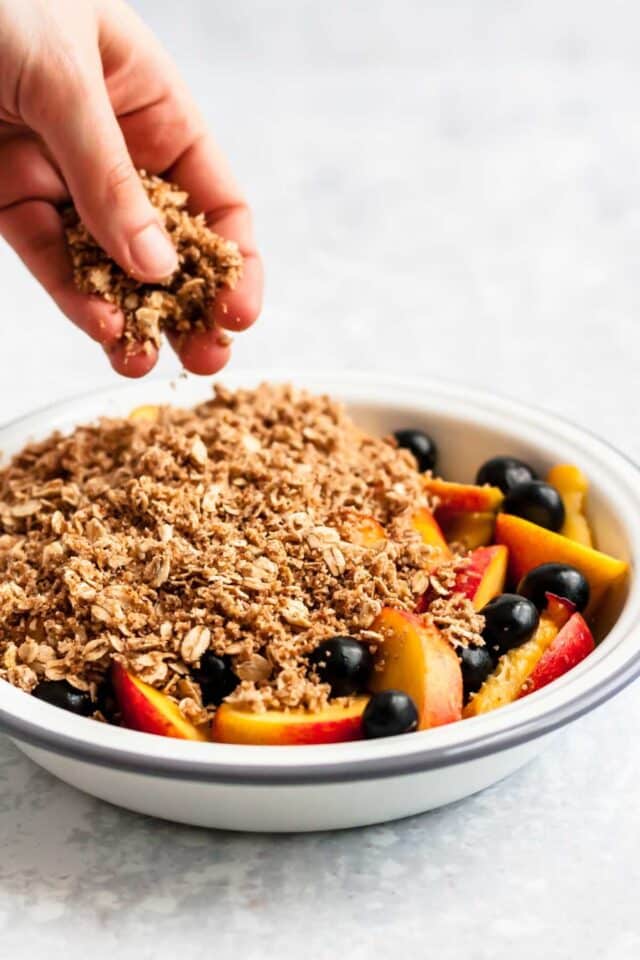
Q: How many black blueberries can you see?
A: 10